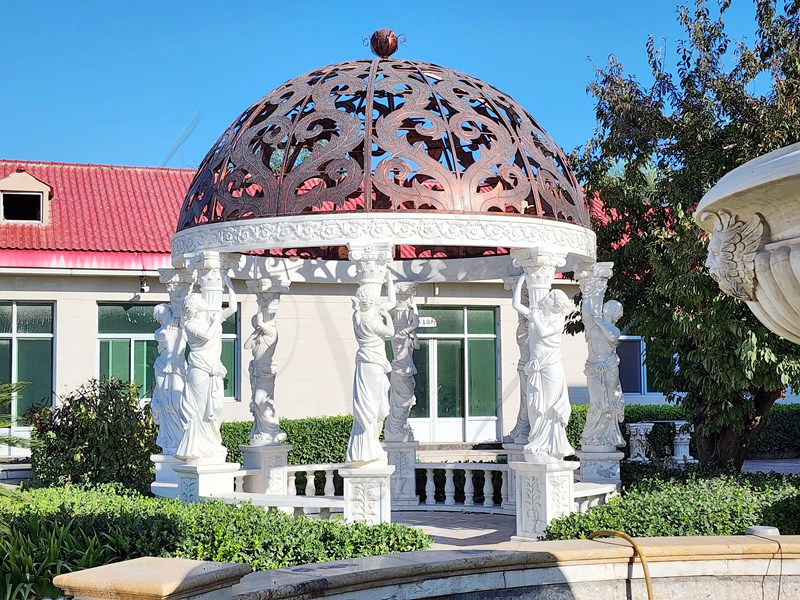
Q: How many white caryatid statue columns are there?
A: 8